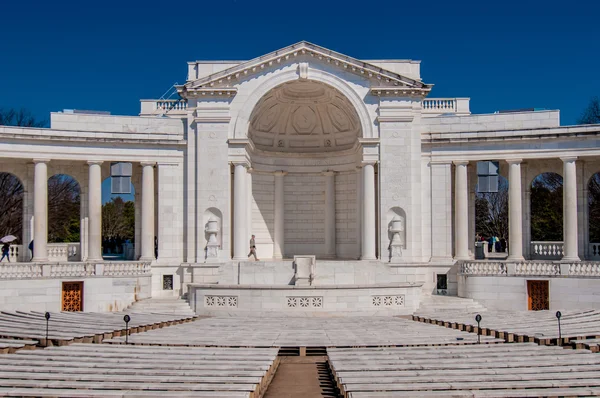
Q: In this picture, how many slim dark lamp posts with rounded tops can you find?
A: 4